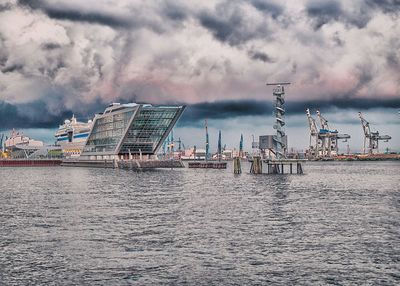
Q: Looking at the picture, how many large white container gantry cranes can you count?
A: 3